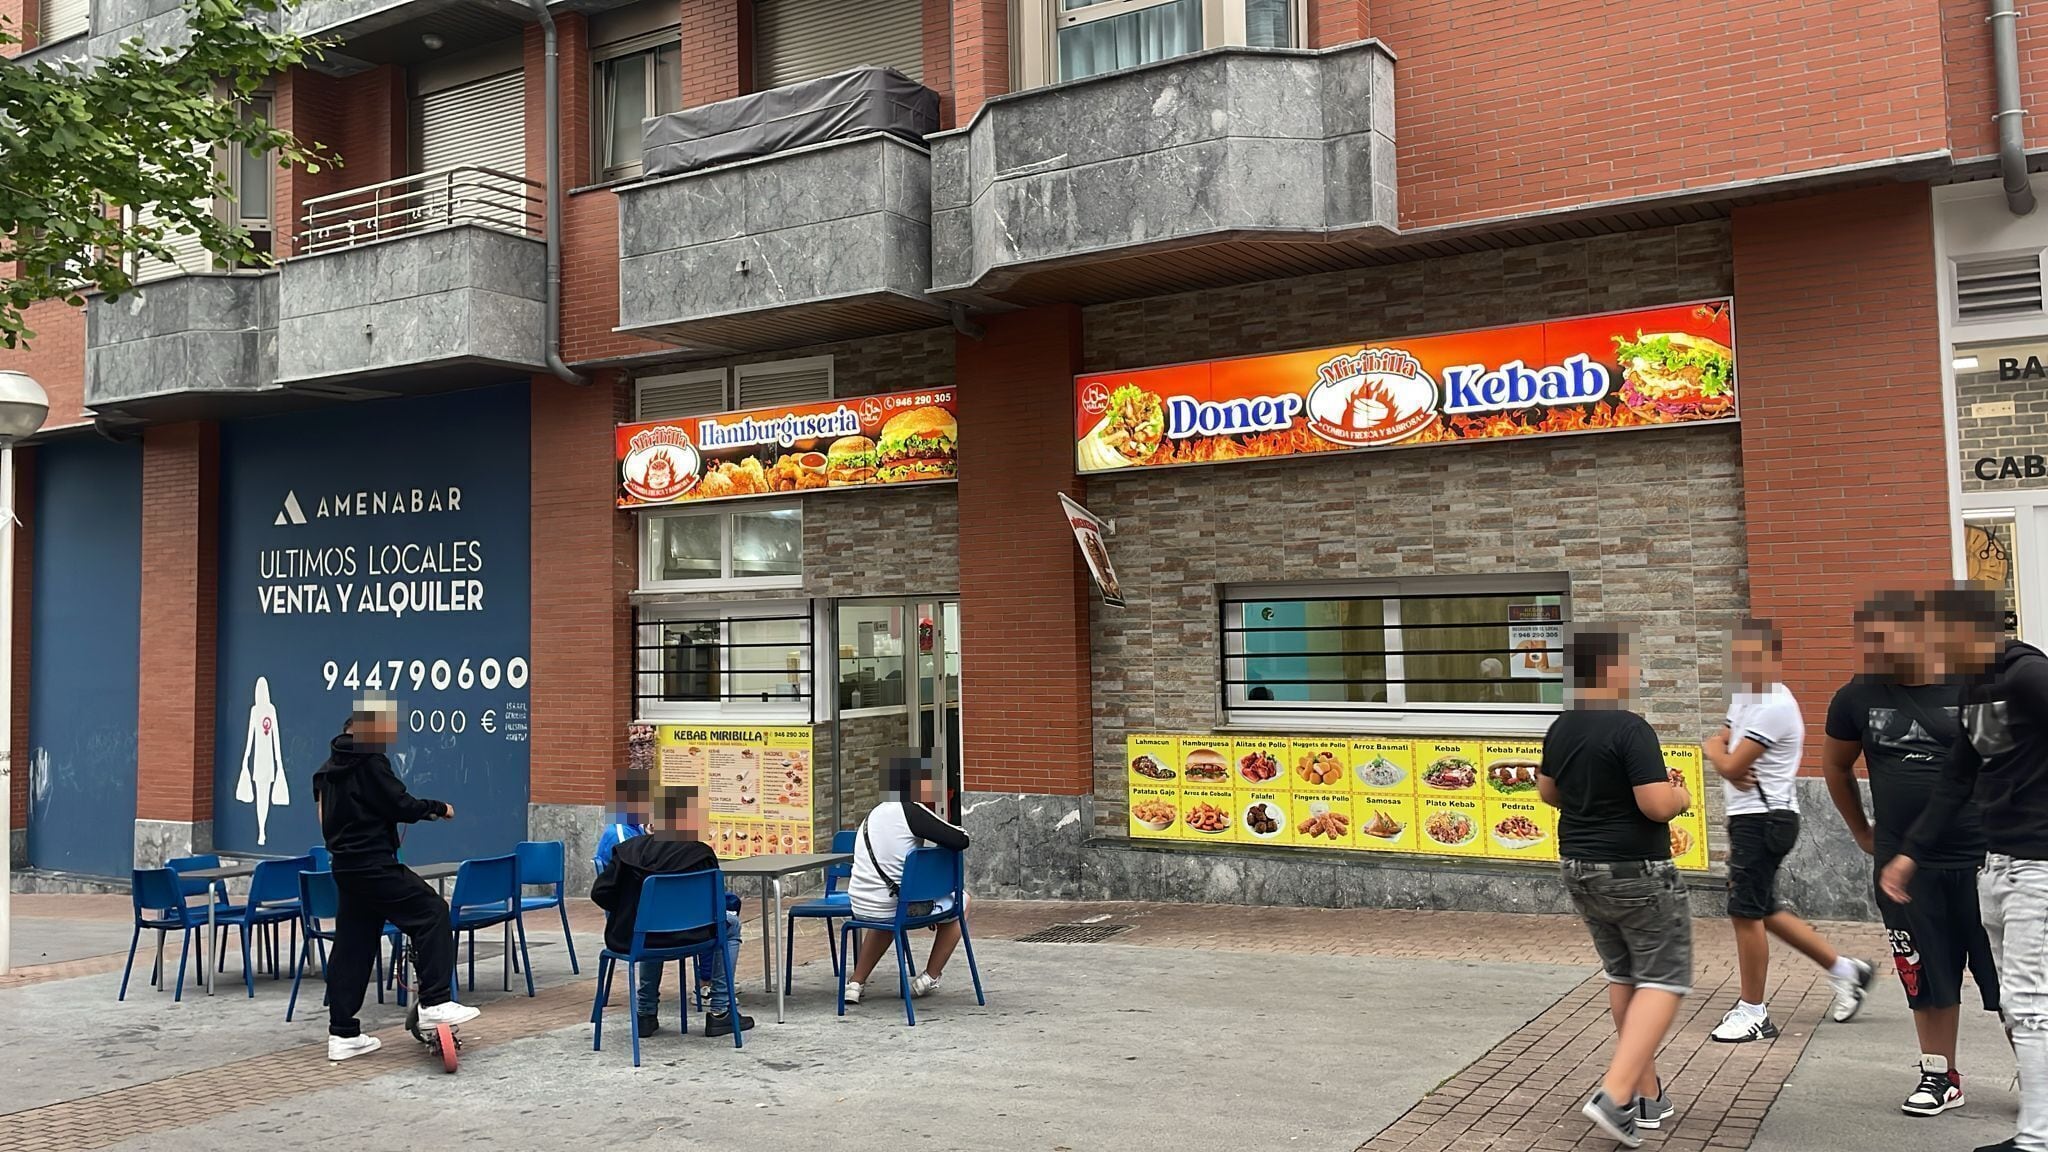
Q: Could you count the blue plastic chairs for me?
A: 11